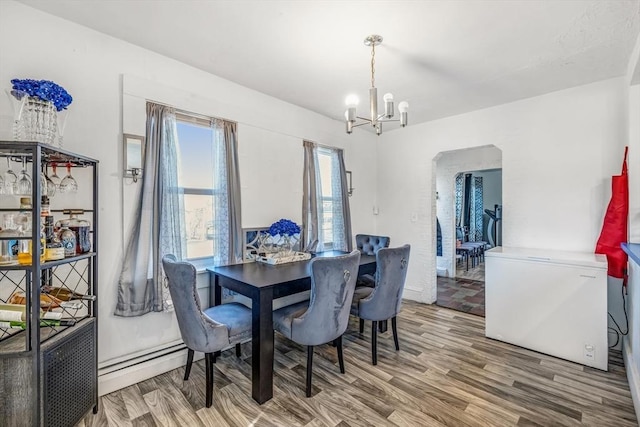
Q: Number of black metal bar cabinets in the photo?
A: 1